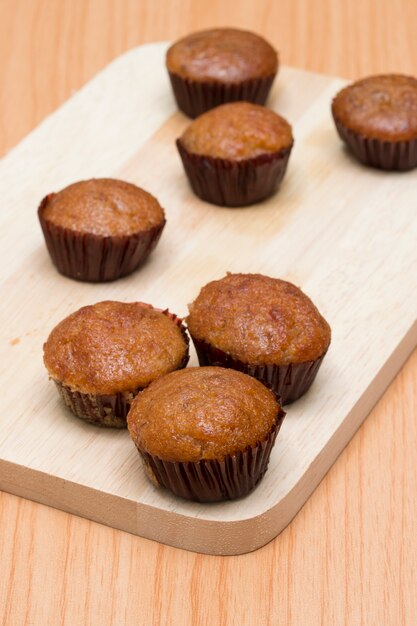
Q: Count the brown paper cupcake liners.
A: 7